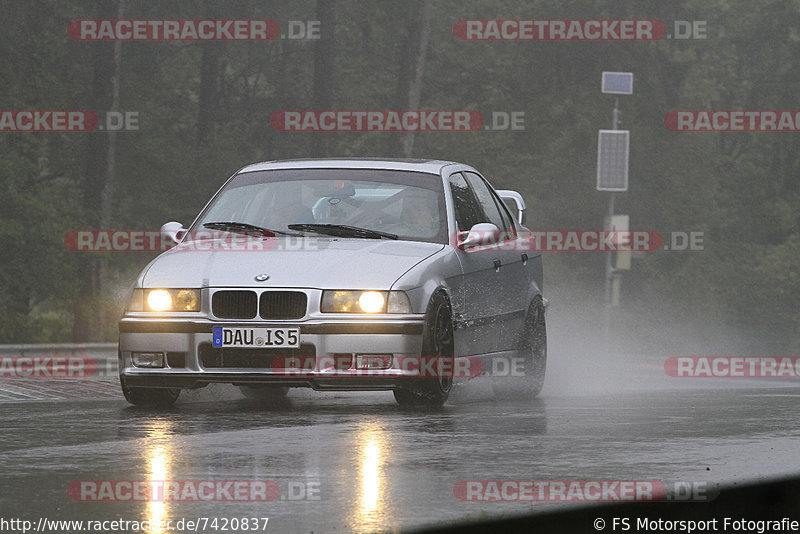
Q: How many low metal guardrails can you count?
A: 1